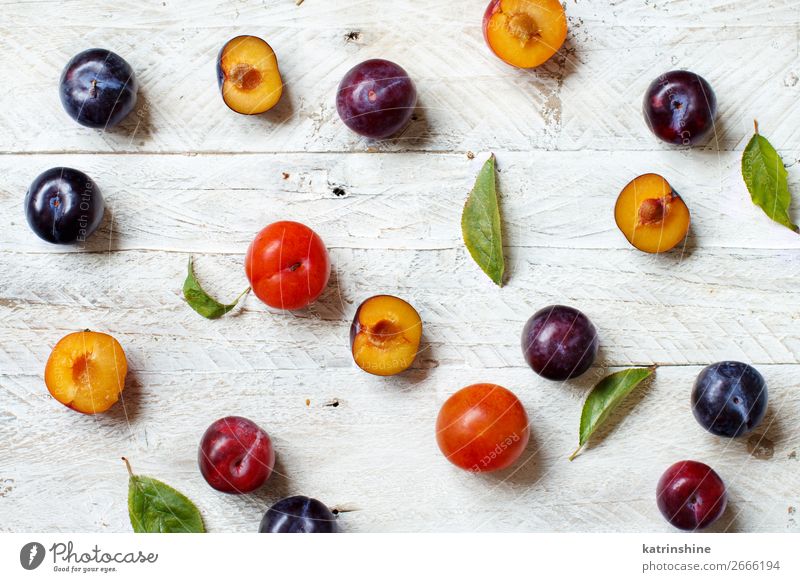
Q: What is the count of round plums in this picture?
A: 11